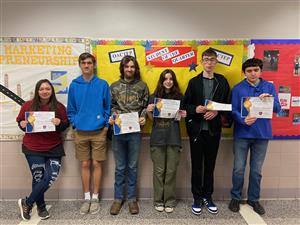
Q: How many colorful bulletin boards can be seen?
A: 3